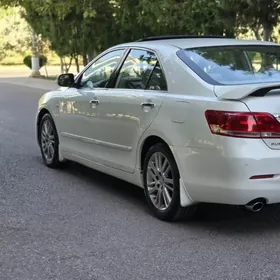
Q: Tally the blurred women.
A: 0